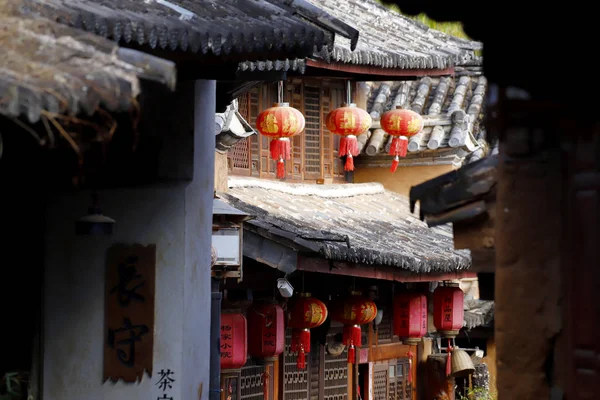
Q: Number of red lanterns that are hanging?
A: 9